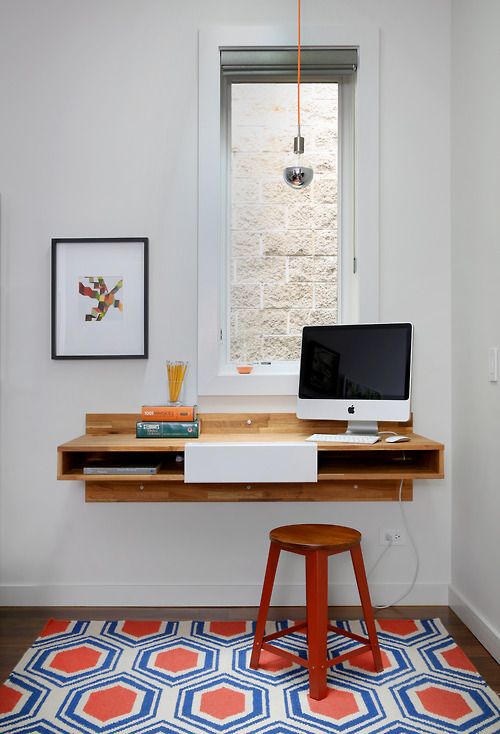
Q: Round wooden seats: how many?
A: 1